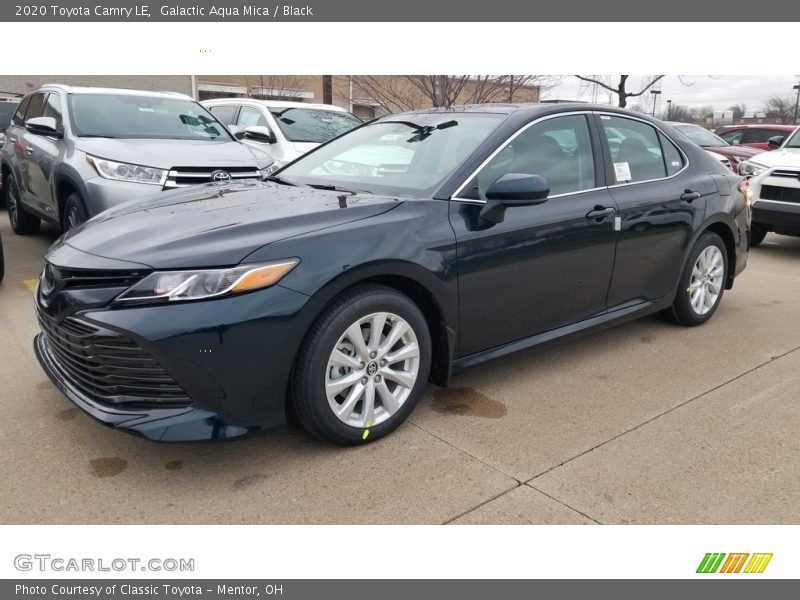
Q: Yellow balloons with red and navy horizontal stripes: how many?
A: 0